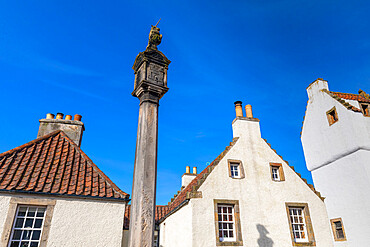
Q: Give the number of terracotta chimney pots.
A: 8